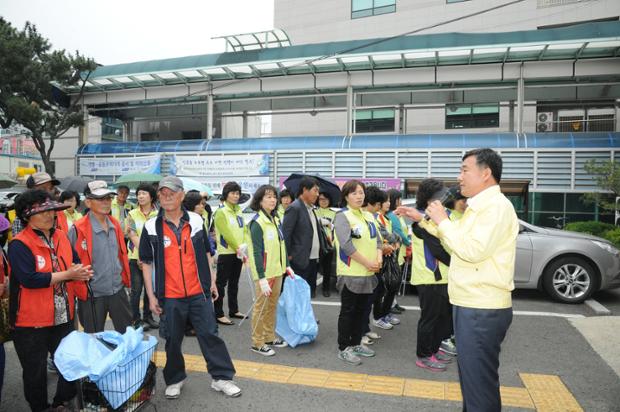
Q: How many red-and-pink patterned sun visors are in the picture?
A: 1